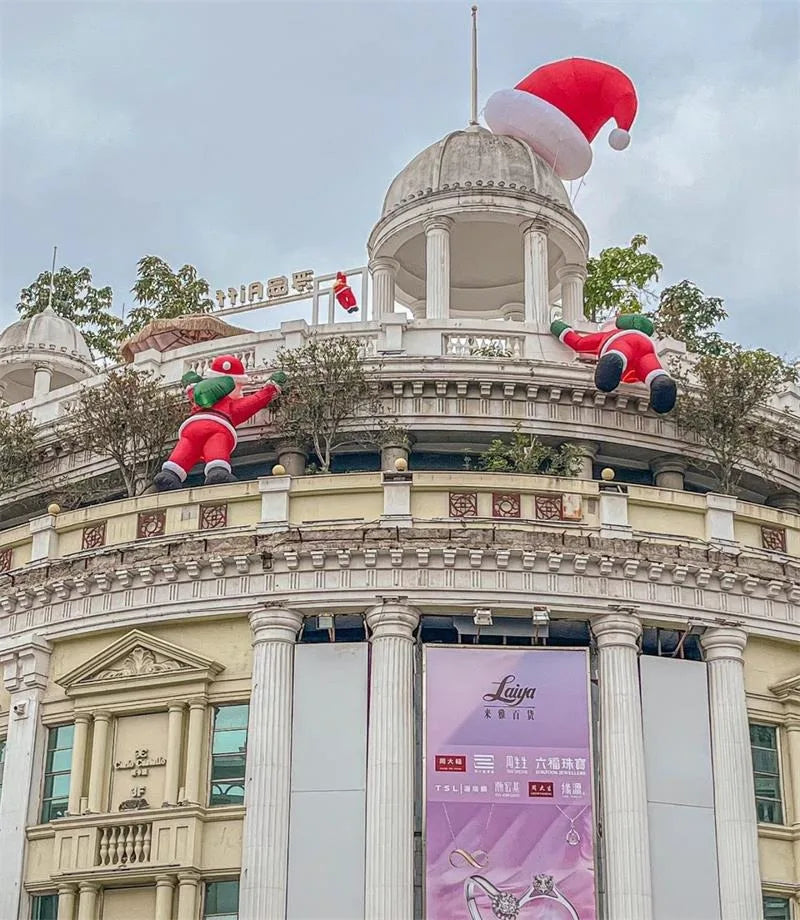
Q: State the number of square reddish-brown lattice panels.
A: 8